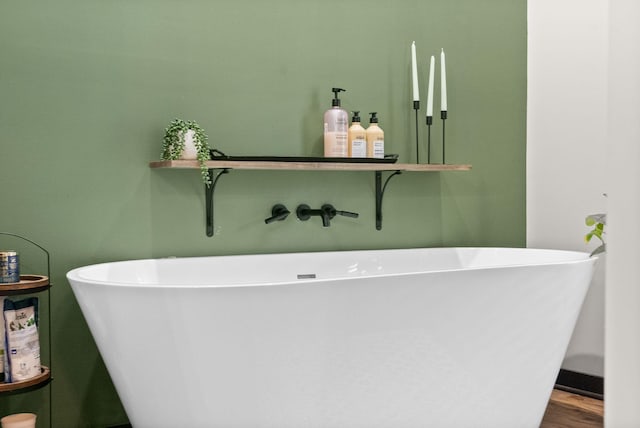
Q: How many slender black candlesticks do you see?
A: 3